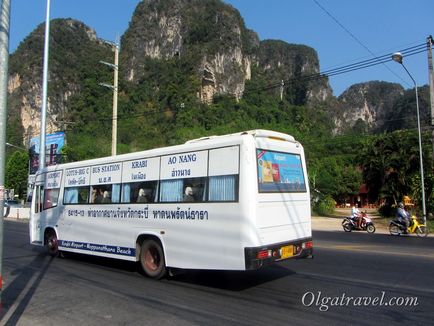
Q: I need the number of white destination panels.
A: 5